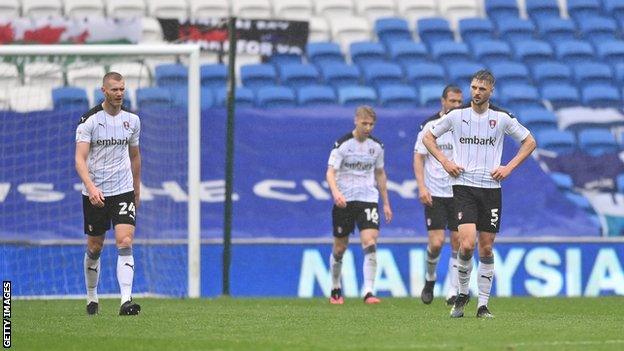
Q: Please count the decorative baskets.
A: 0